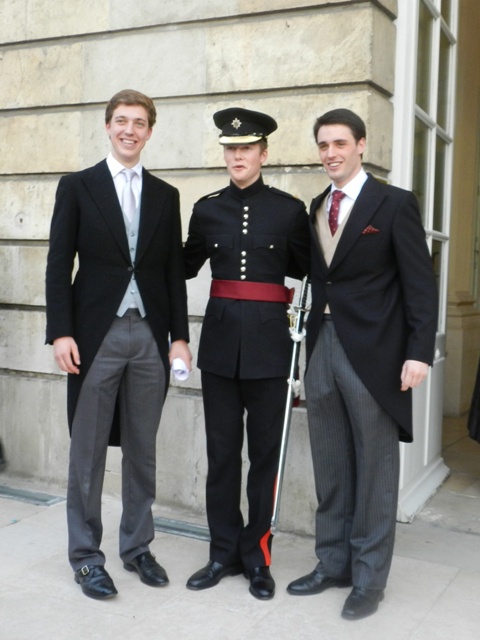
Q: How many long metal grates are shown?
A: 2